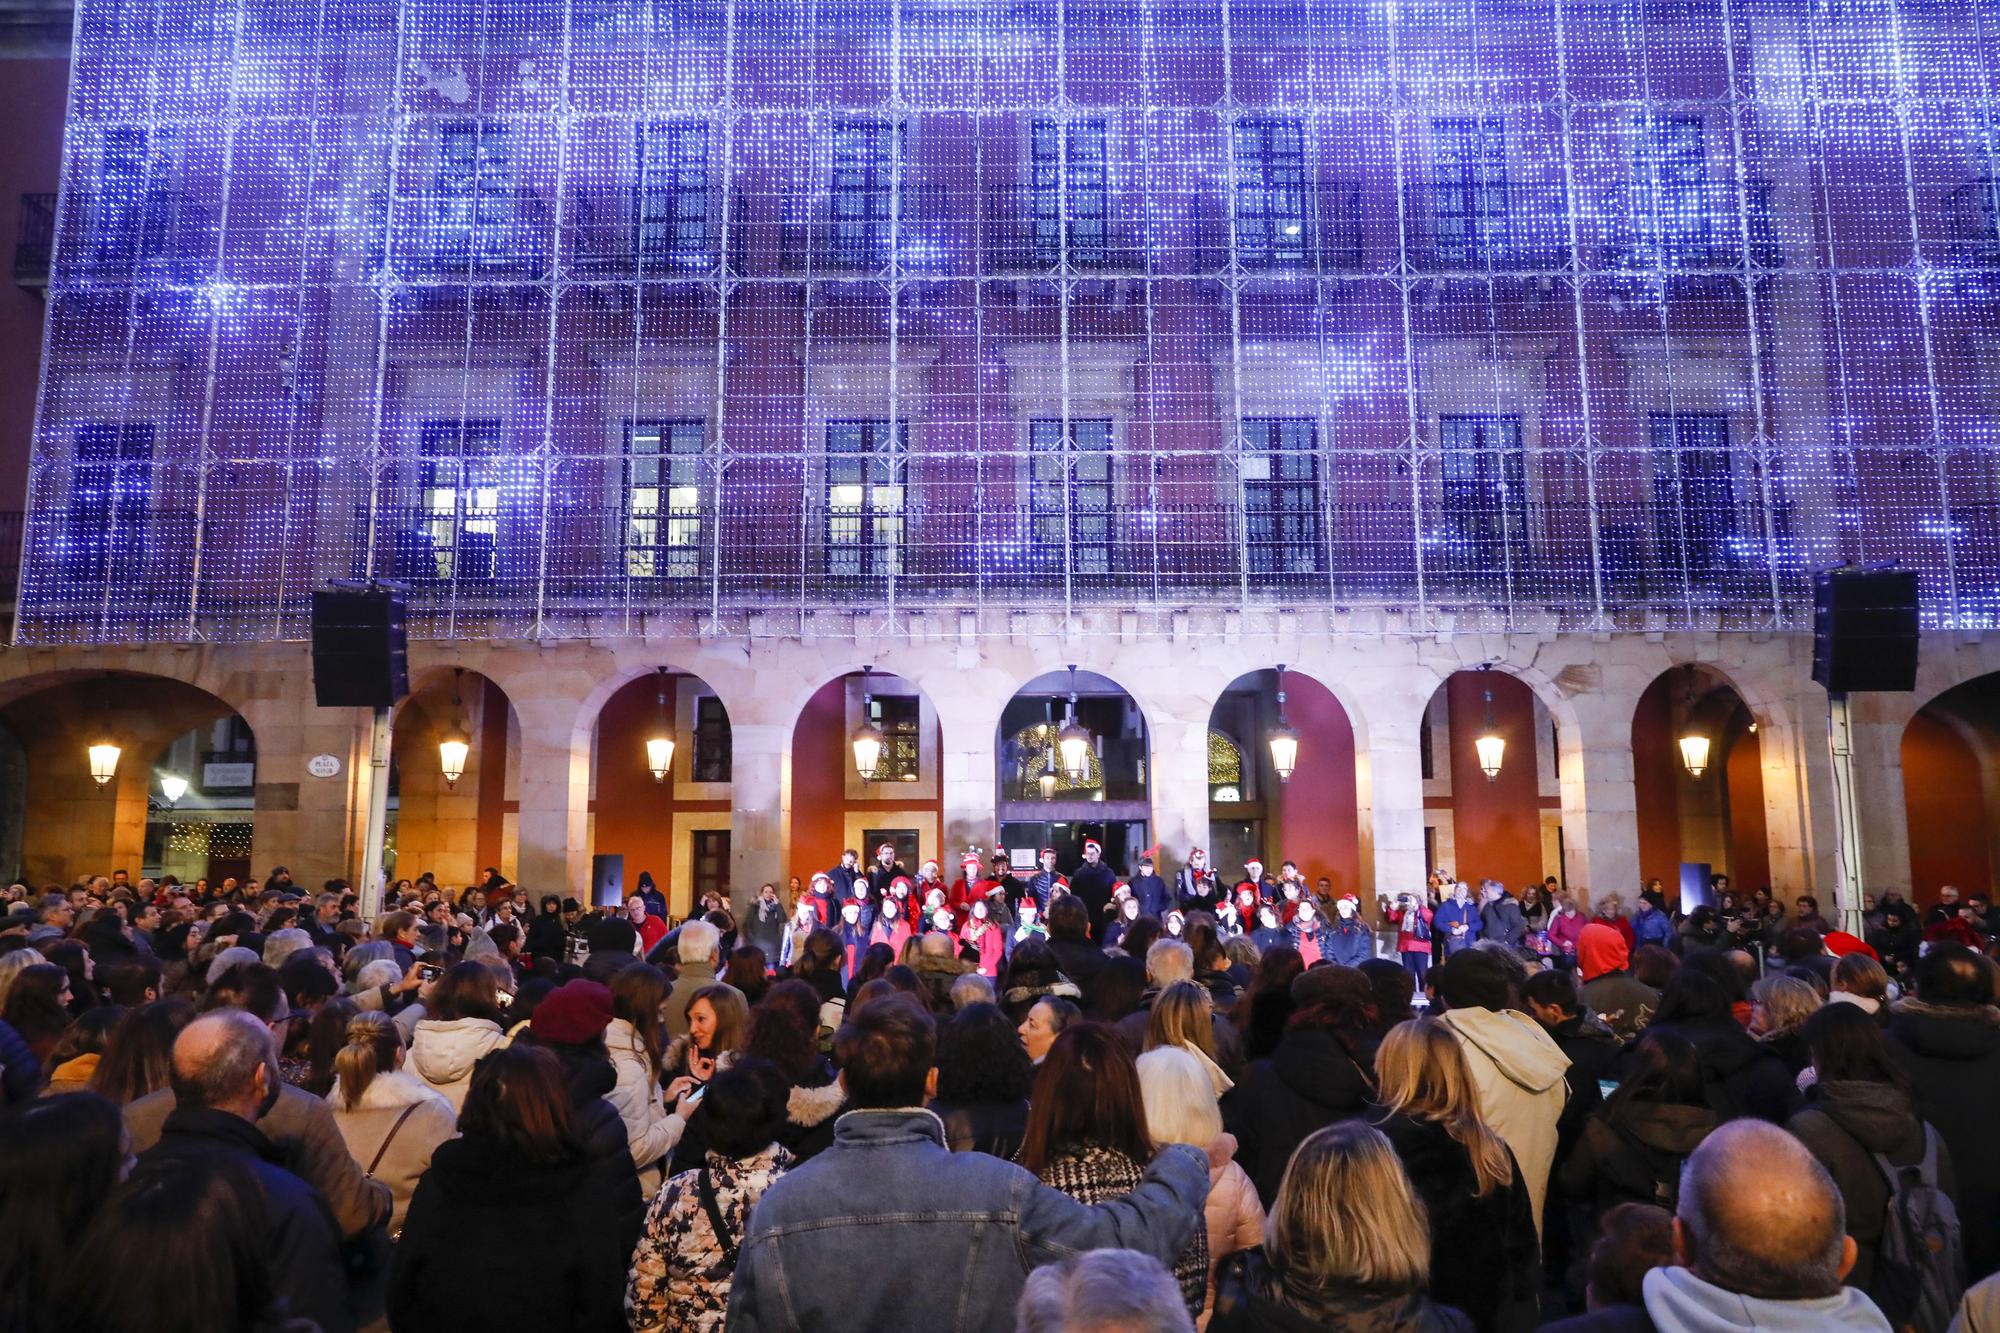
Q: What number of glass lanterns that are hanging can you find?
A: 8